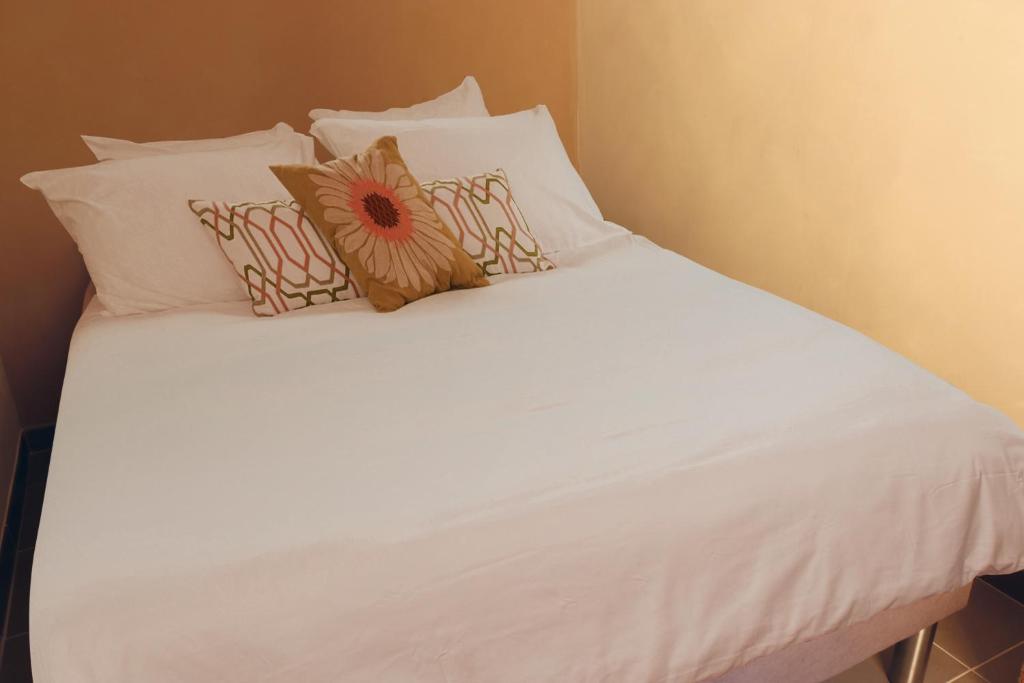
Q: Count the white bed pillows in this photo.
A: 4